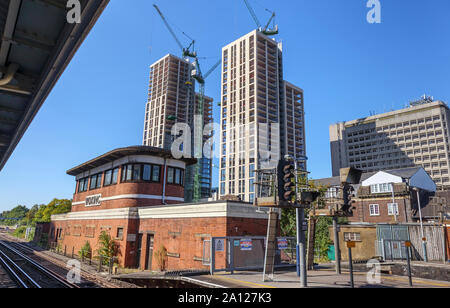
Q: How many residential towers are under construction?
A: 2